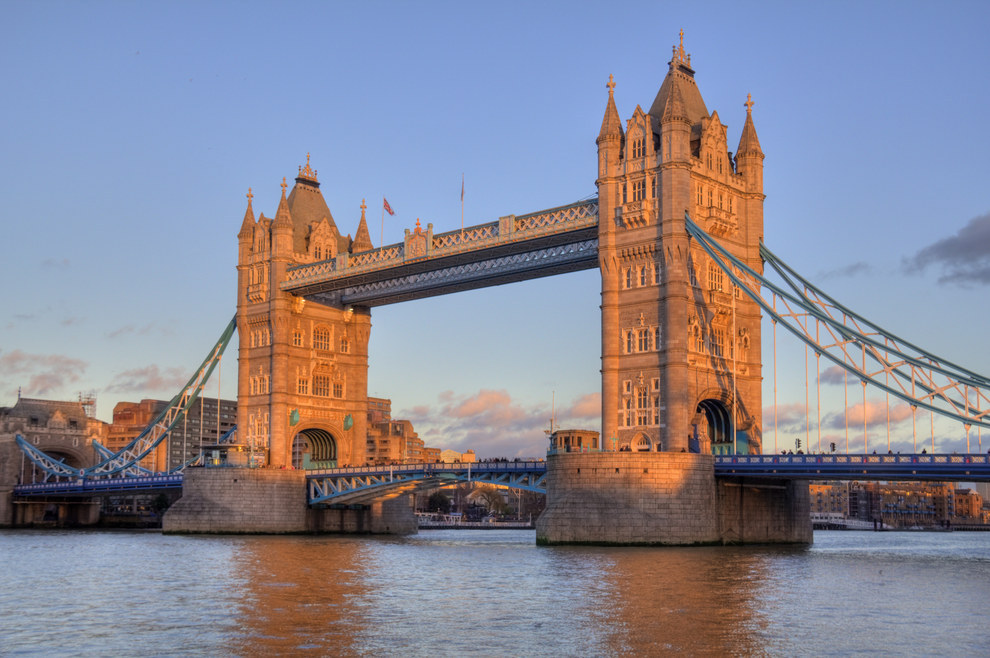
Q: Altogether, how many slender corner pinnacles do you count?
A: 6